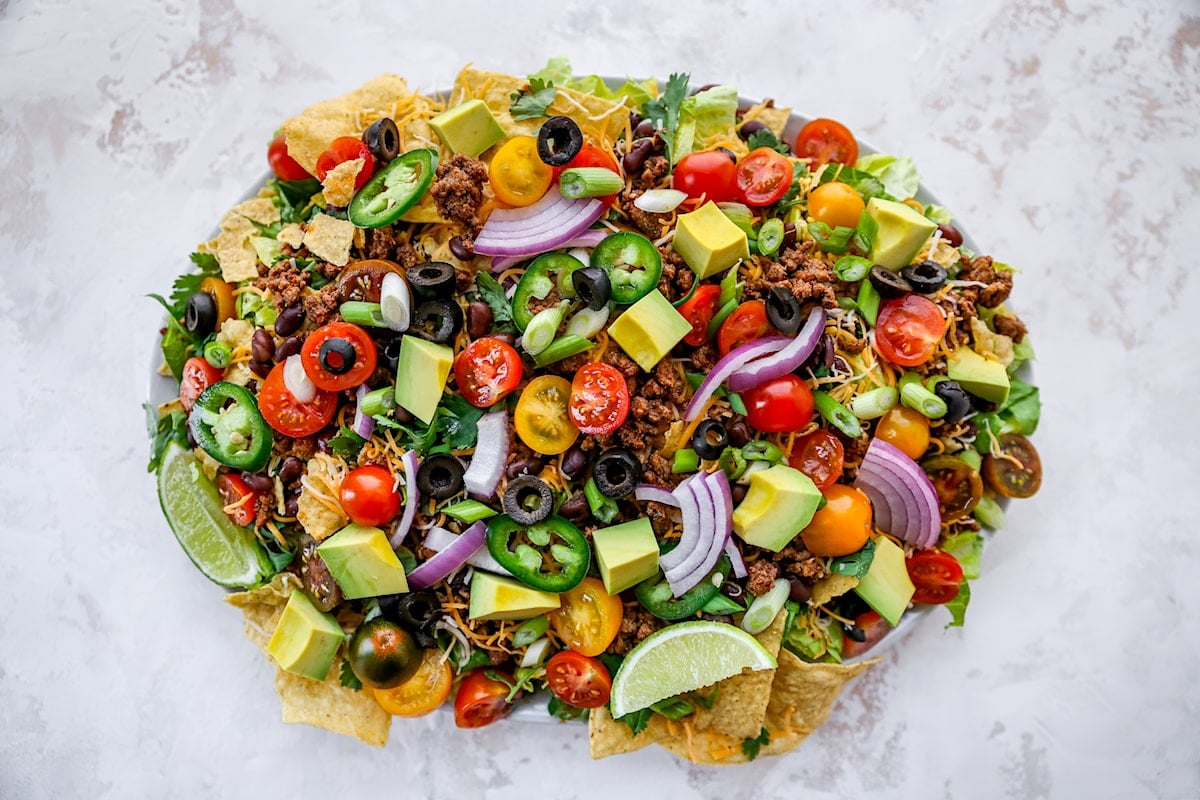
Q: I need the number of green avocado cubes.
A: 12